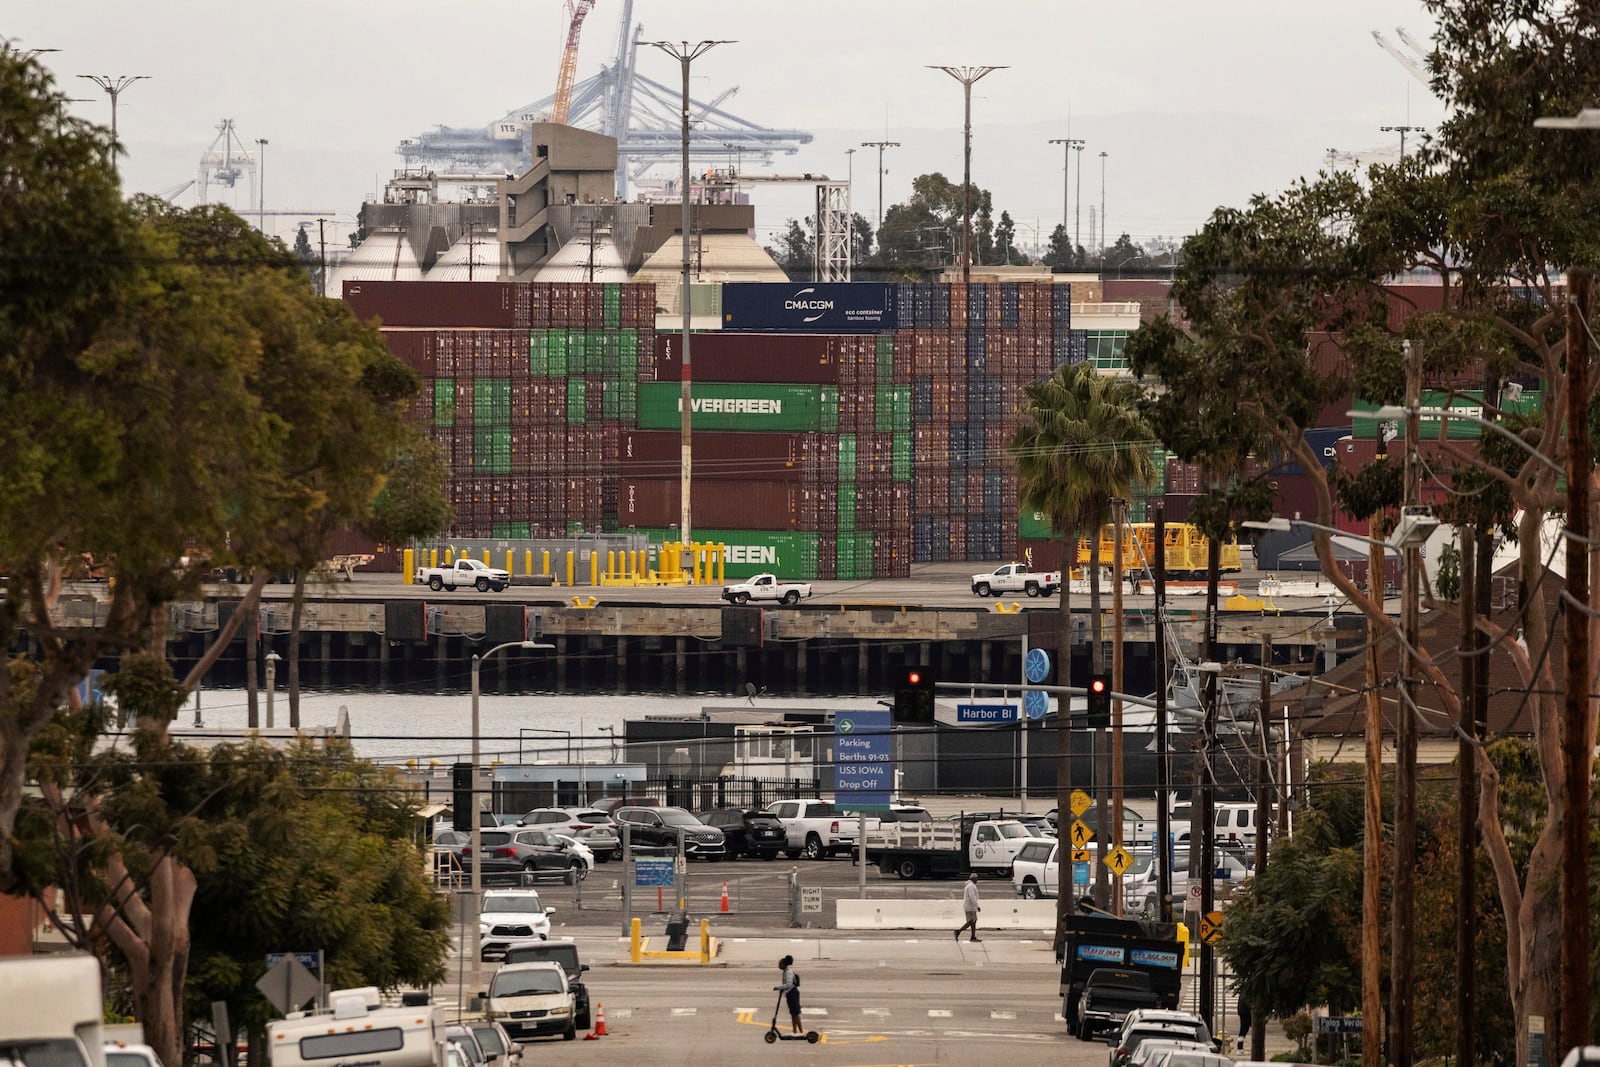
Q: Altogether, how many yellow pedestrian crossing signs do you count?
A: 2